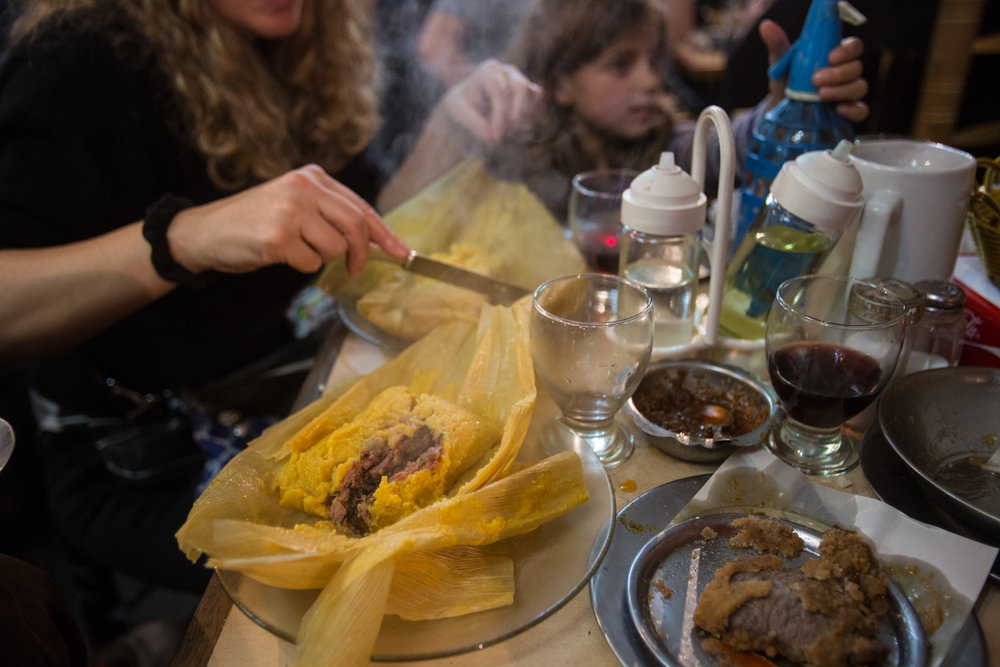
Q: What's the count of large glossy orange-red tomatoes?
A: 0